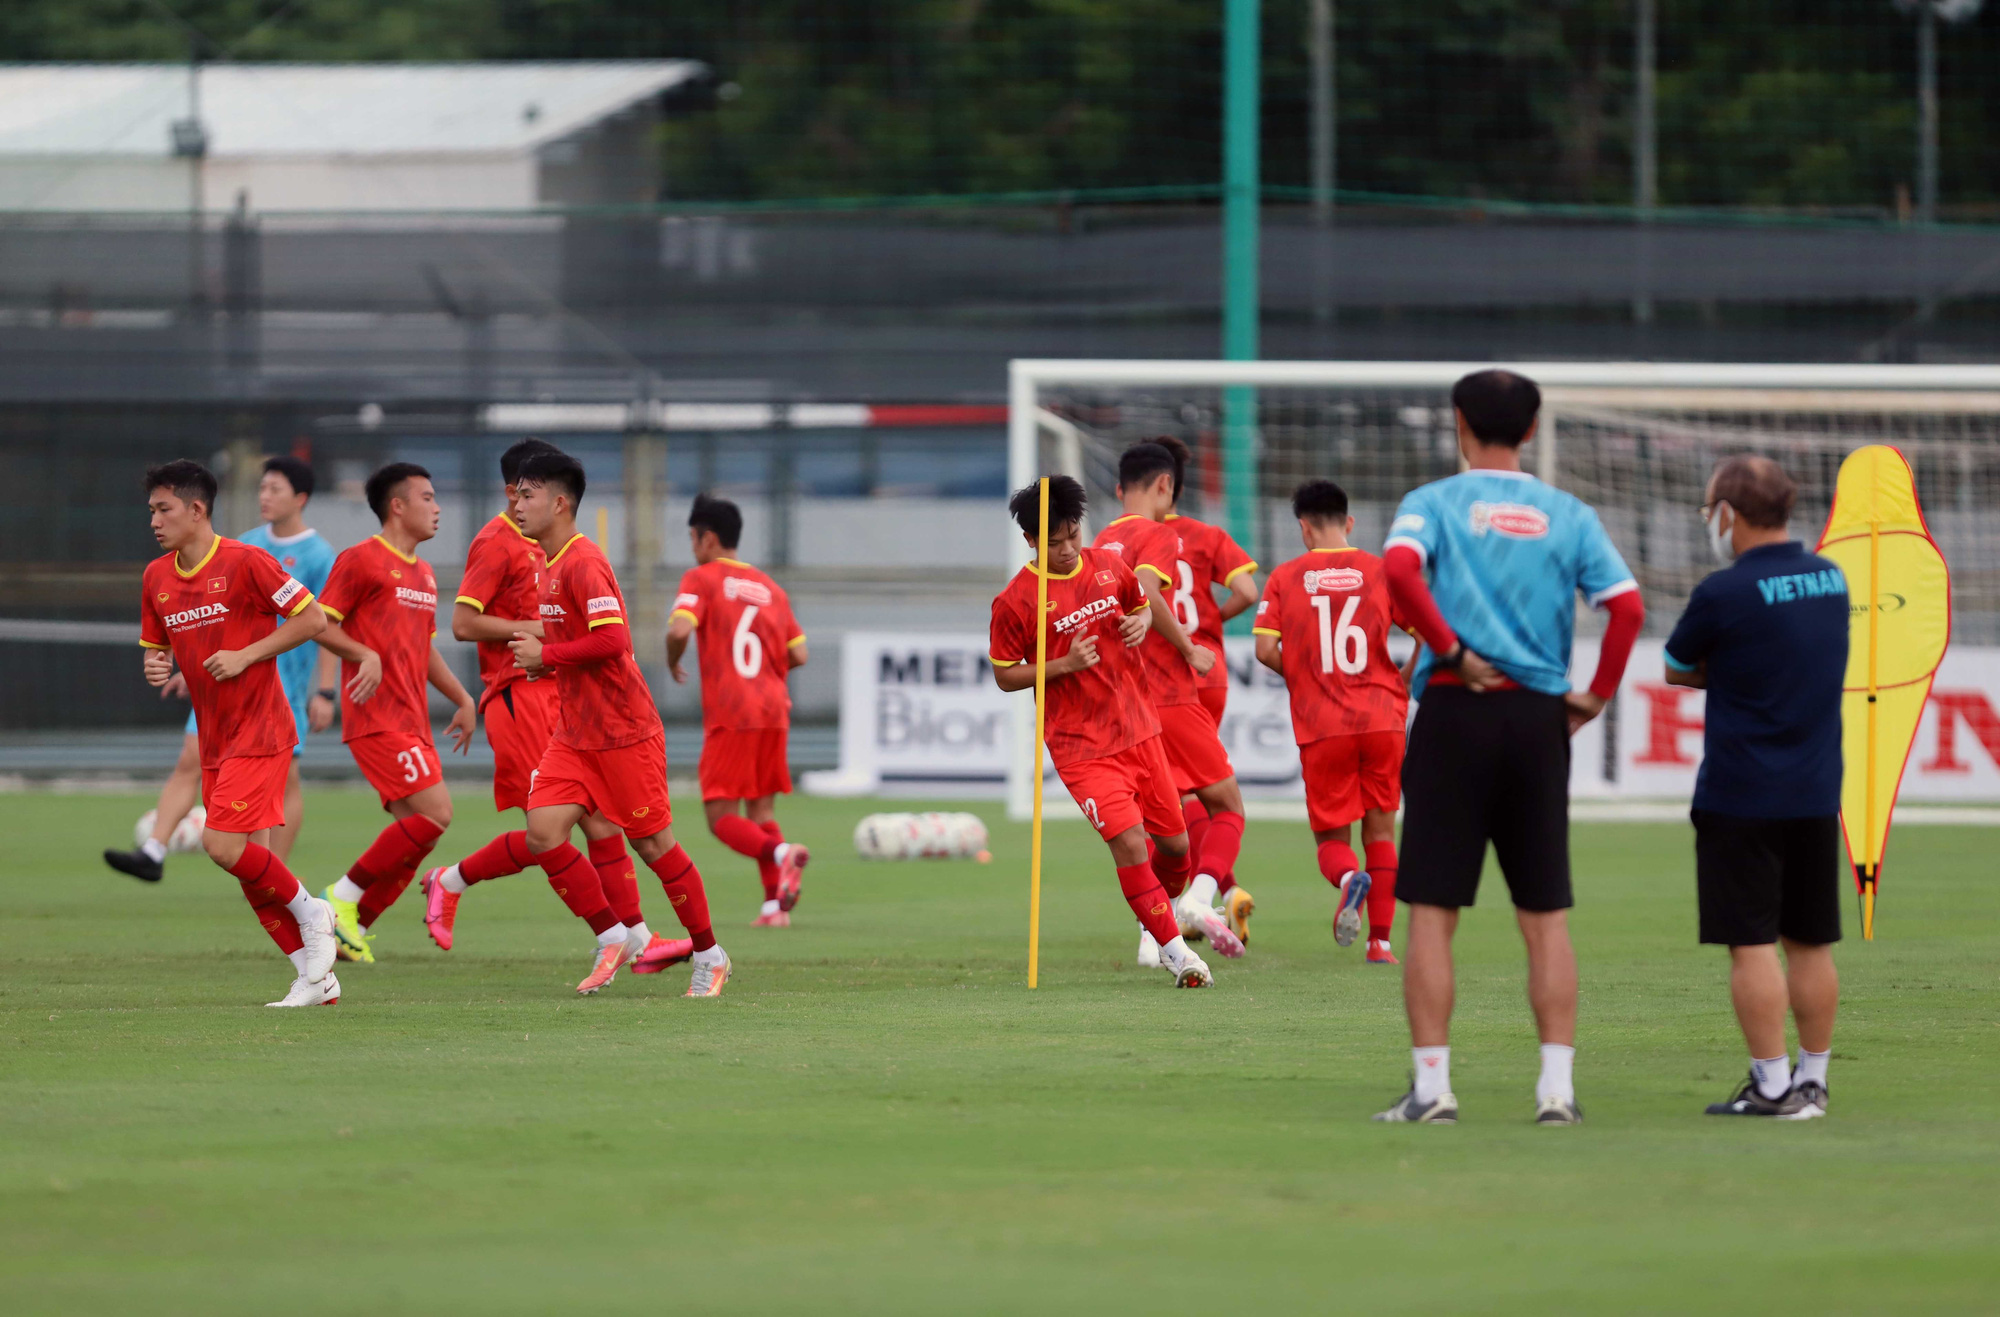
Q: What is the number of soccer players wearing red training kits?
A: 9